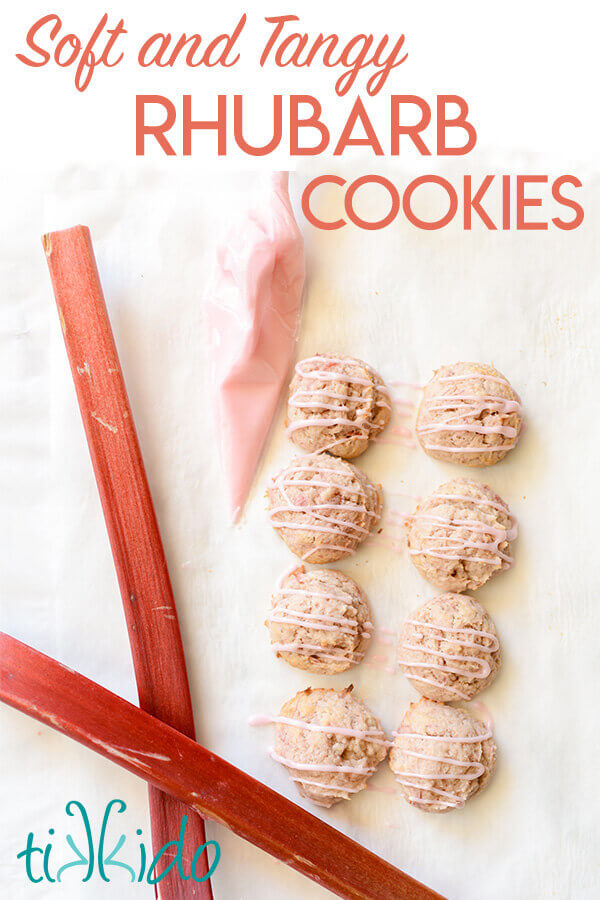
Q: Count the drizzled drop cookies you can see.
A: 8